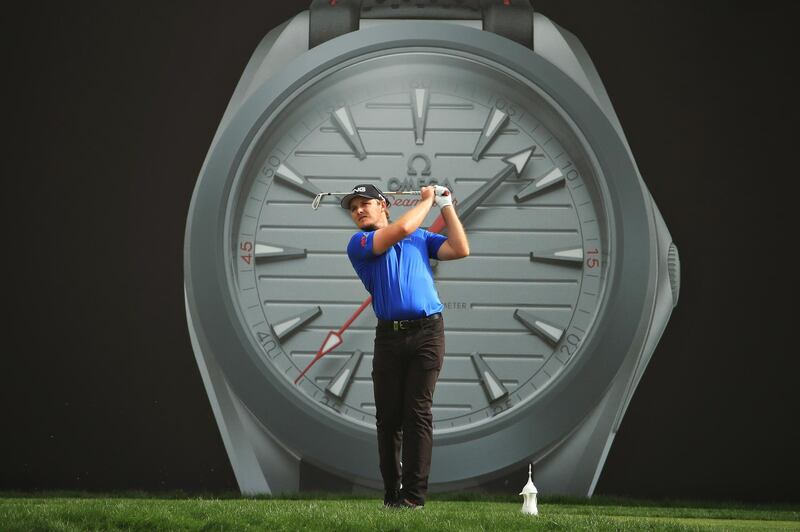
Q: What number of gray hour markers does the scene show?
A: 11